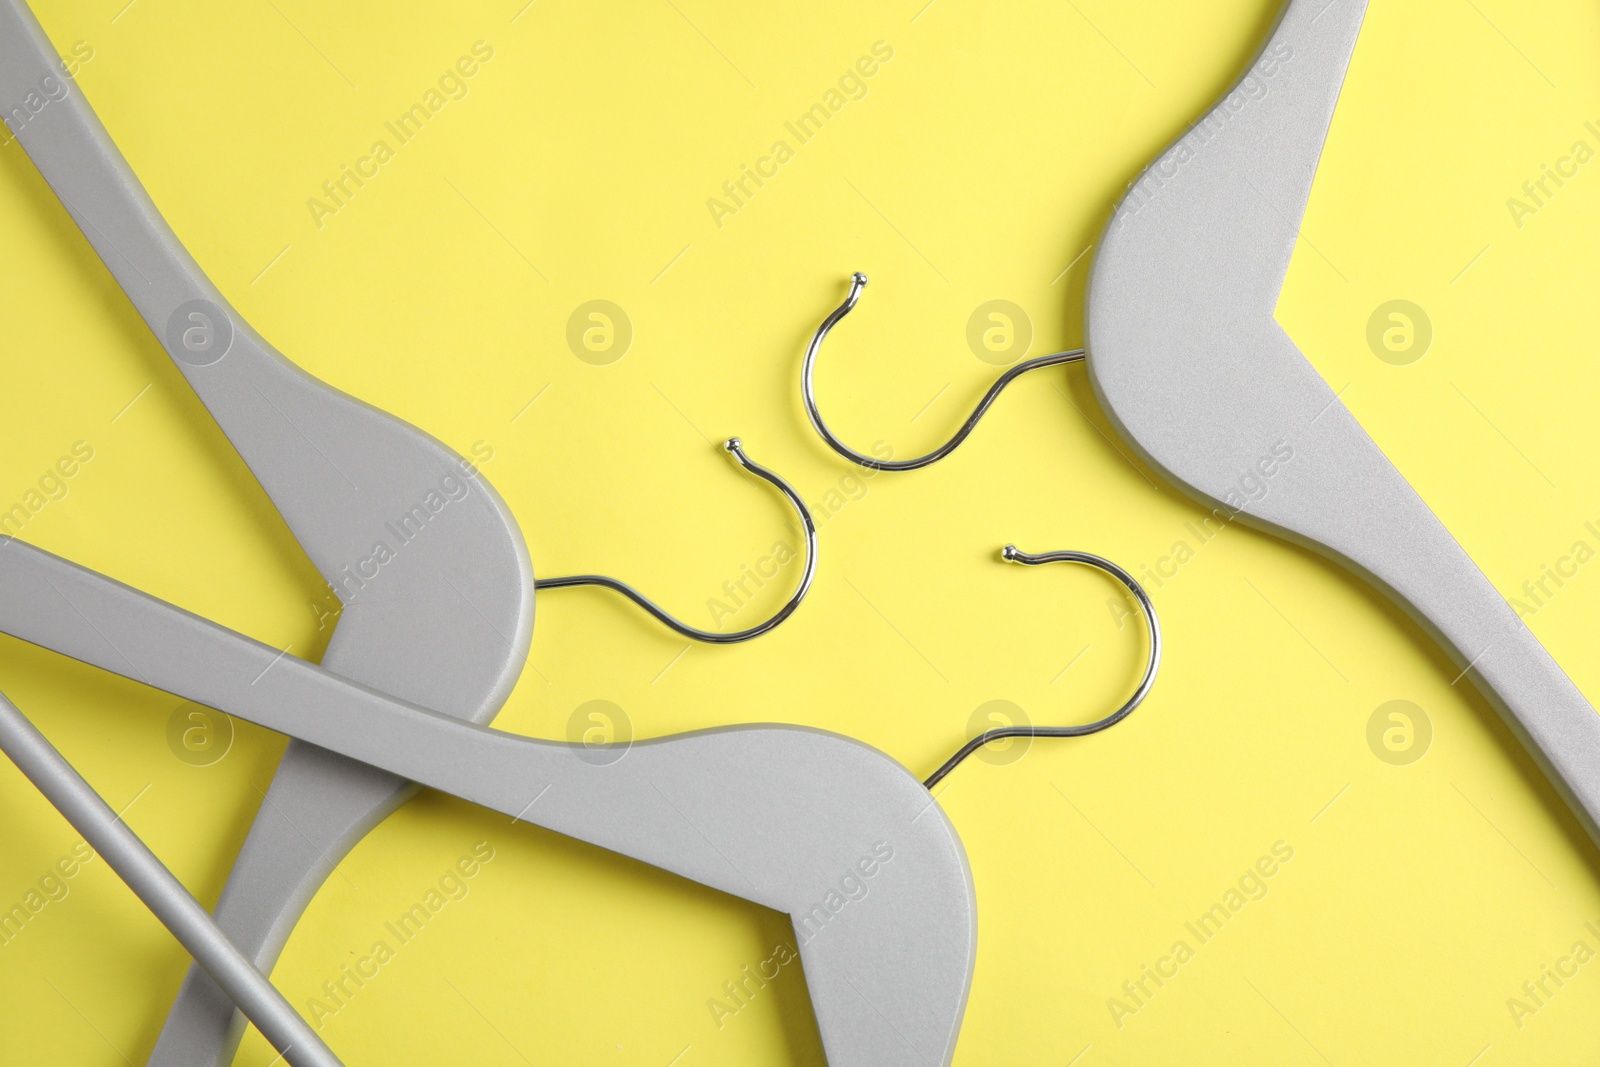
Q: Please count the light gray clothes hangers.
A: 3